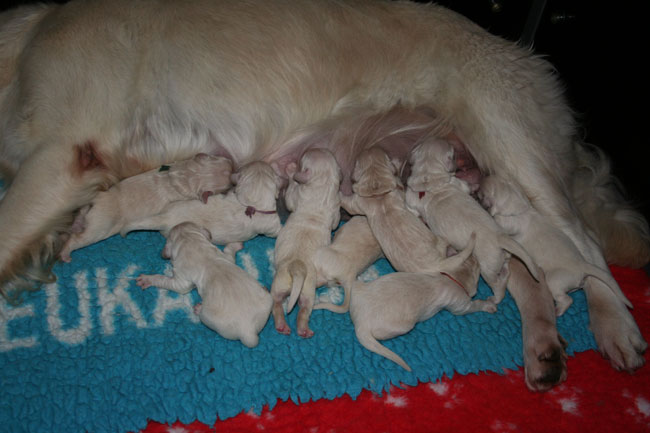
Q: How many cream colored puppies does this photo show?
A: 9